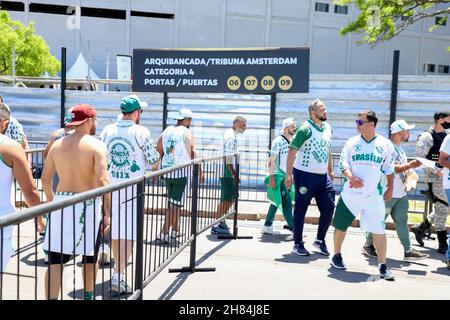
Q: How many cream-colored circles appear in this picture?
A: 4